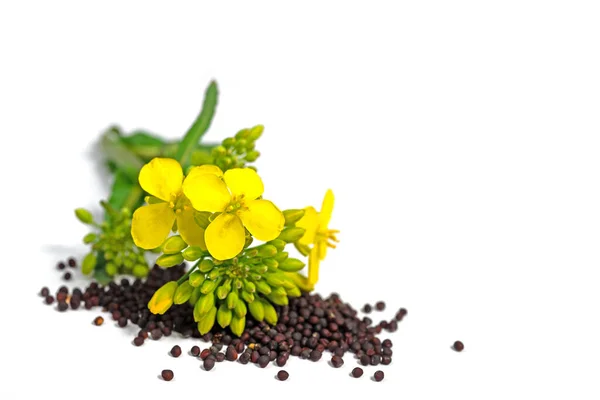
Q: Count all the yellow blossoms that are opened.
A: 3